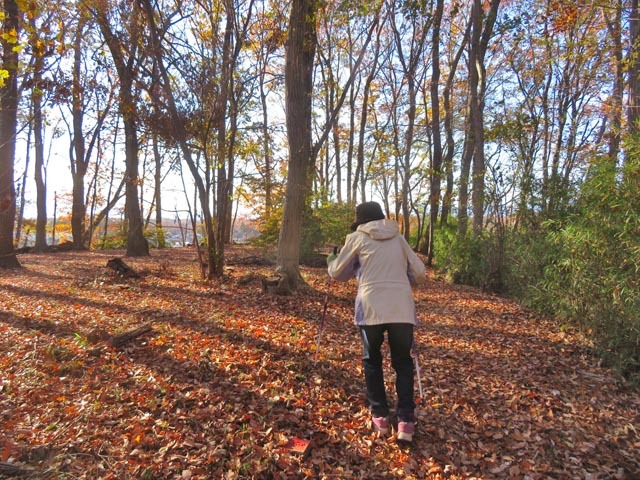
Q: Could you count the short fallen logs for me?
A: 2